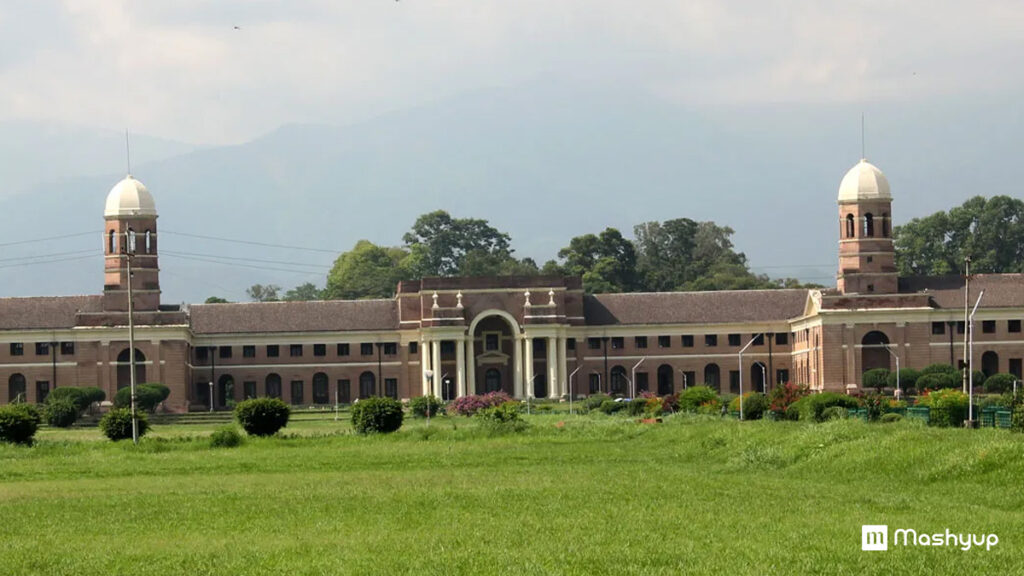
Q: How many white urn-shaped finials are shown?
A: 4